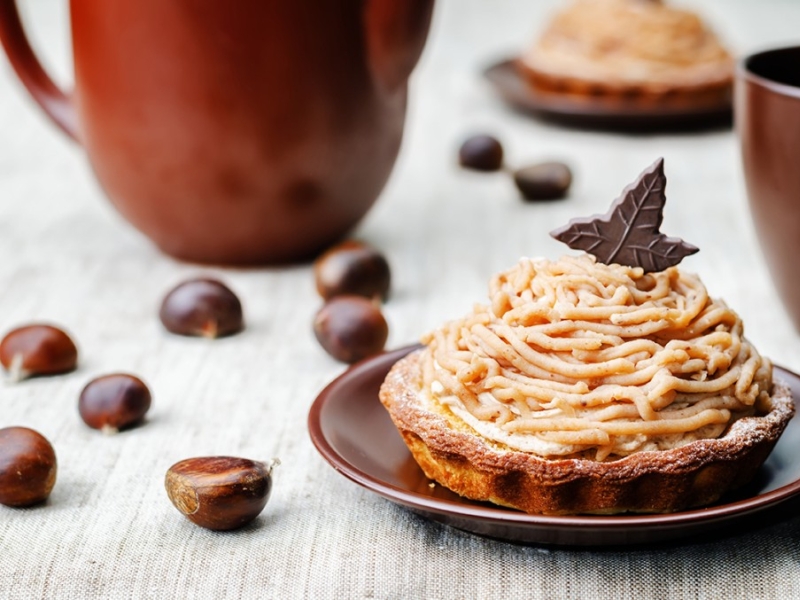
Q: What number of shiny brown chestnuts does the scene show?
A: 9